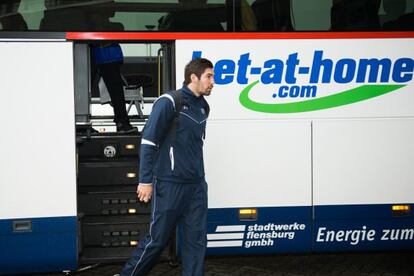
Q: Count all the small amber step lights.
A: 4